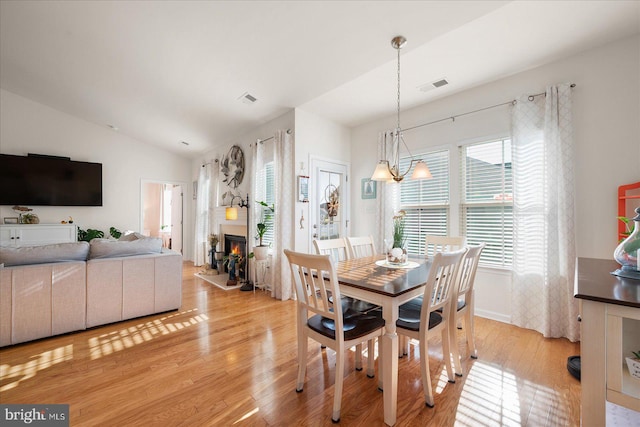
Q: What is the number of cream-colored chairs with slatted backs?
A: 6